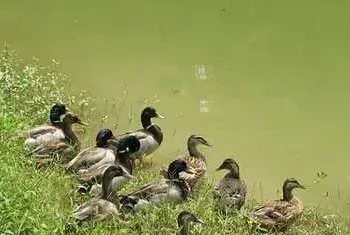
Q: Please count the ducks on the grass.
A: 11